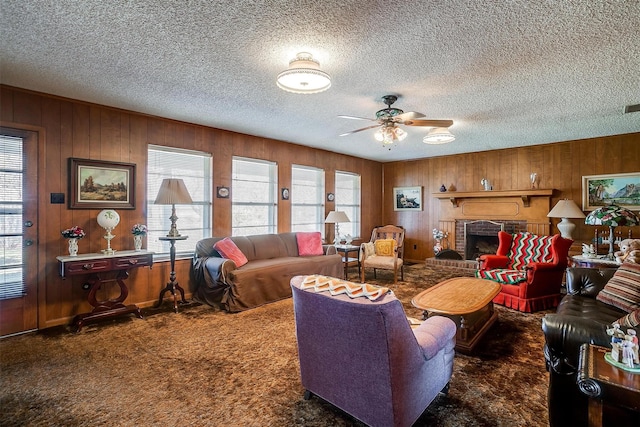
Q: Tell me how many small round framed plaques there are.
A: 3